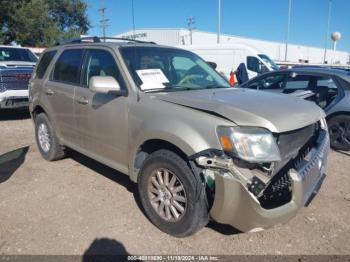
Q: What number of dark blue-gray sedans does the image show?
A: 1